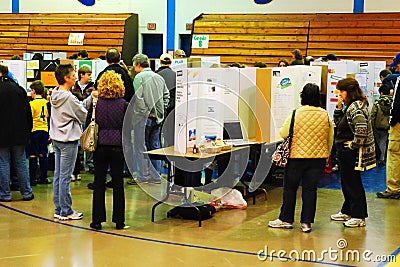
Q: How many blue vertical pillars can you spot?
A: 3